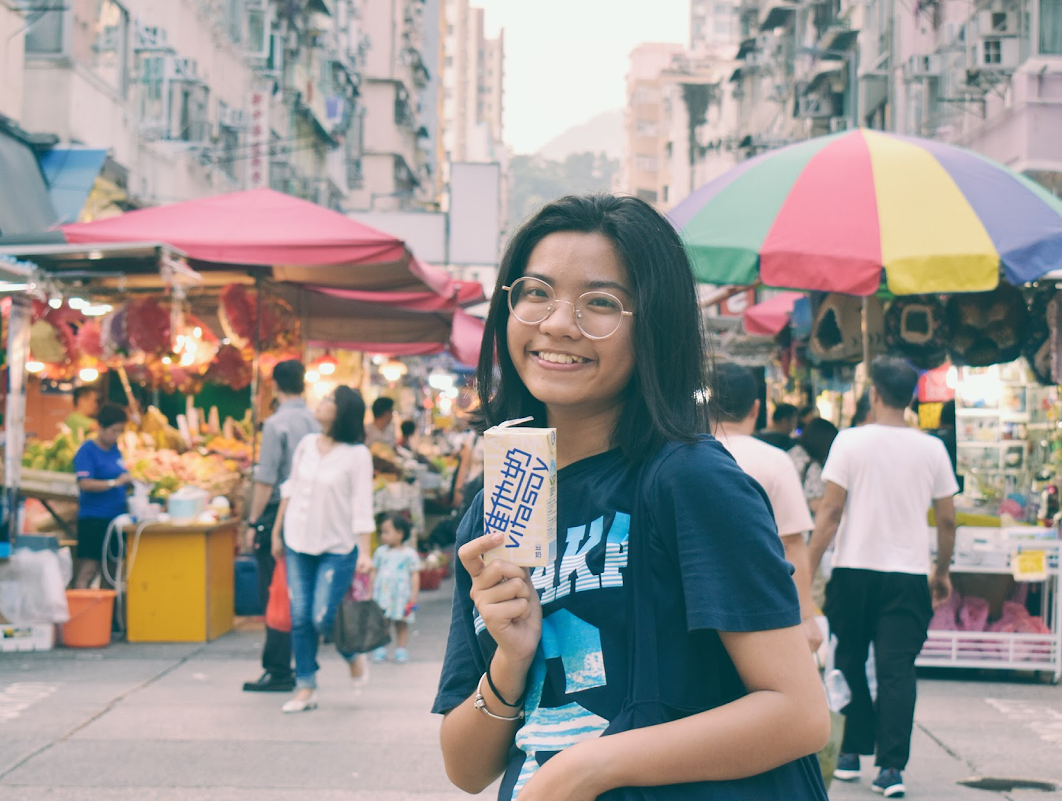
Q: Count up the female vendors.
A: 1